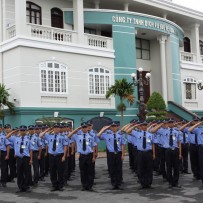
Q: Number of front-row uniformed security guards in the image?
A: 6